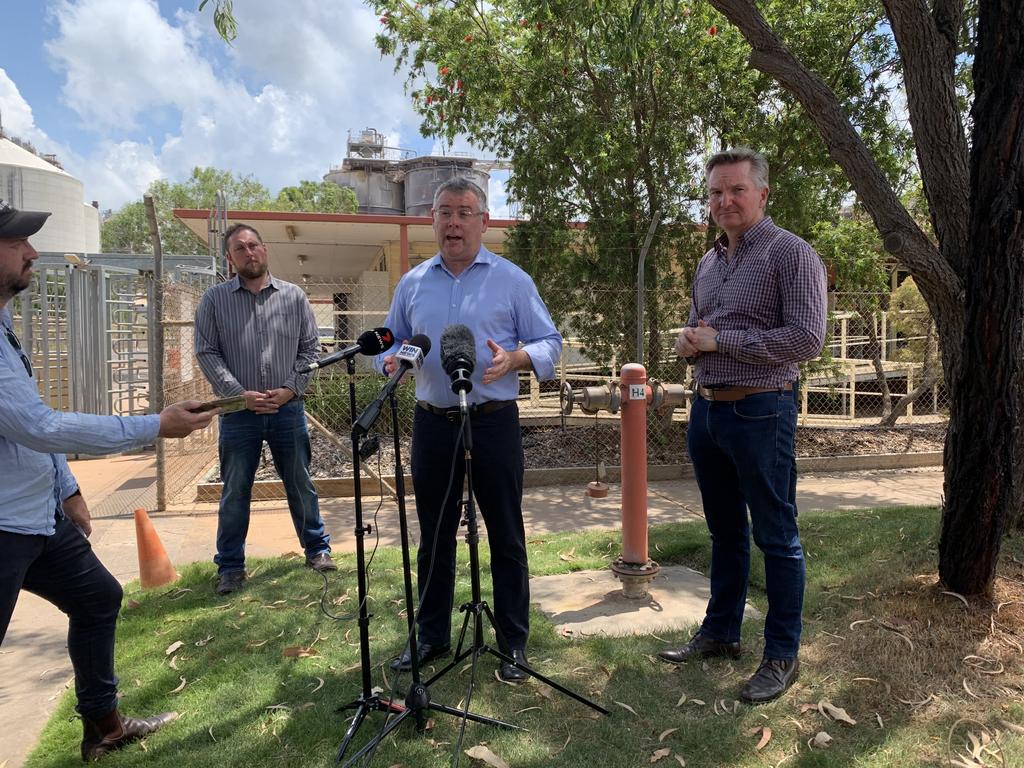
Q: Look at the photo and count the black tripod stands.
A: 3